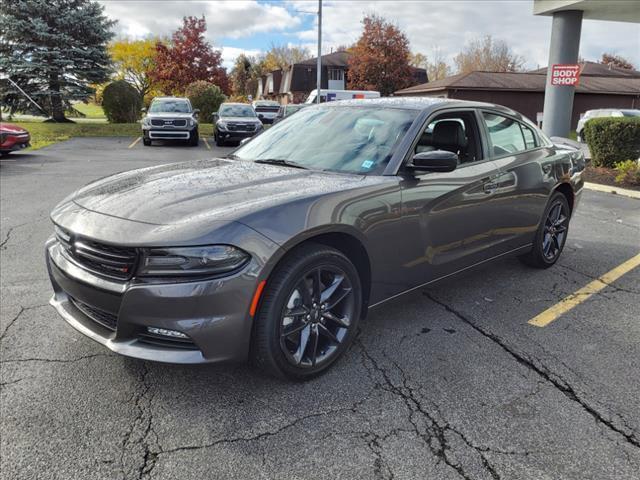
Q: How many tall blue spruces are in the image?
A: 1